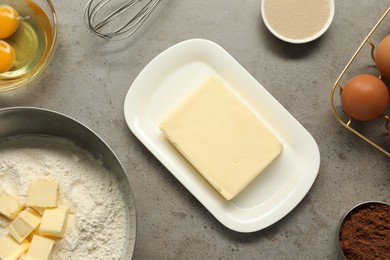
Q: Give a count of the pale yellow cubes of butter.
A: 6